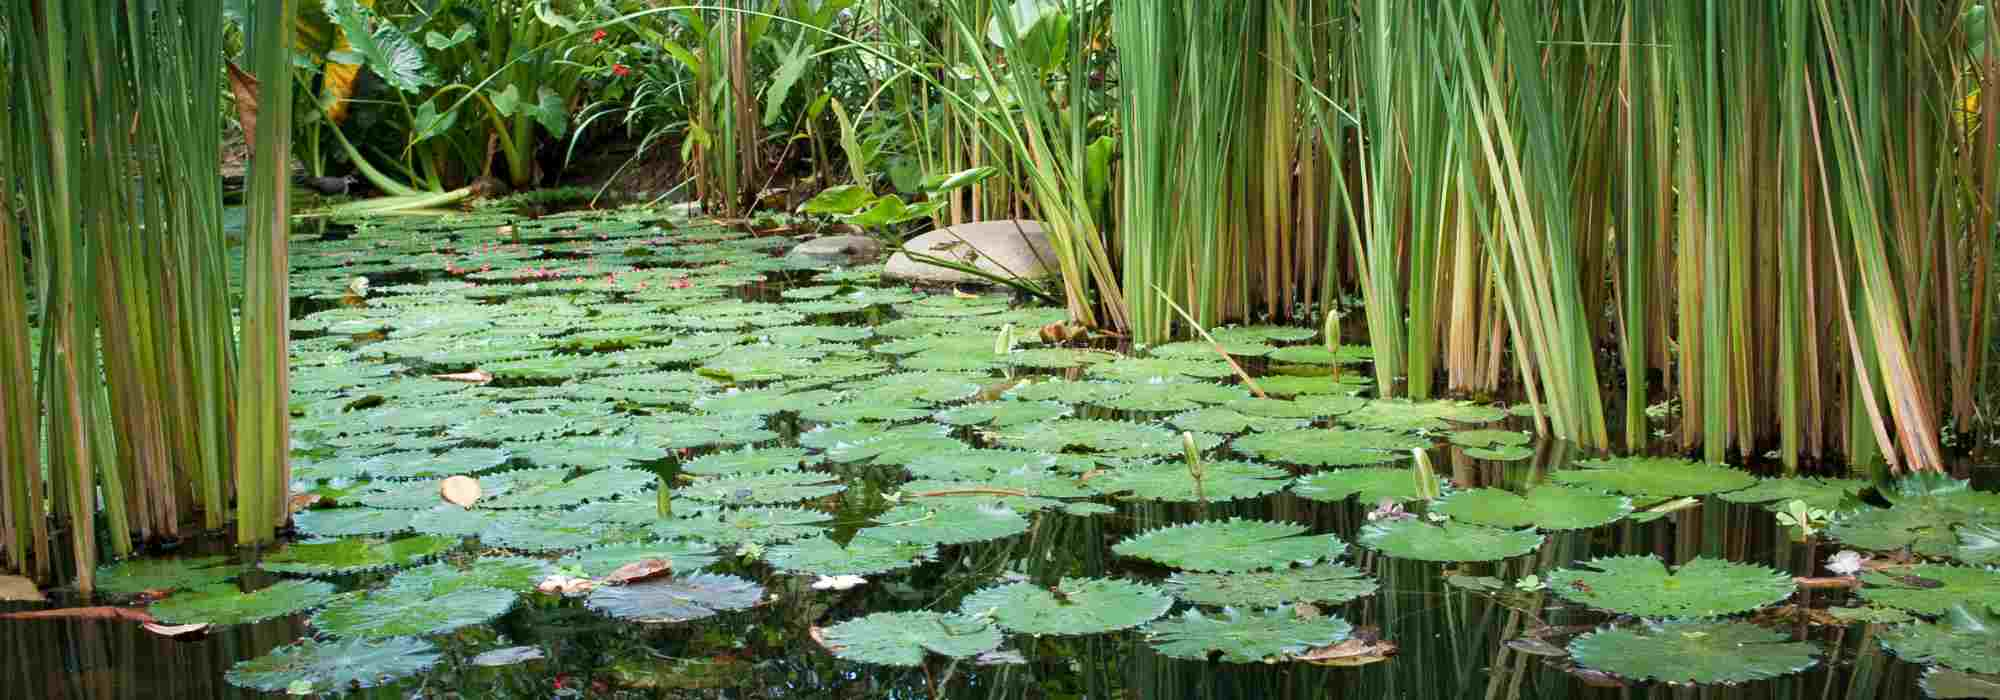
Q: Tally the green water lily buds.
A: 5